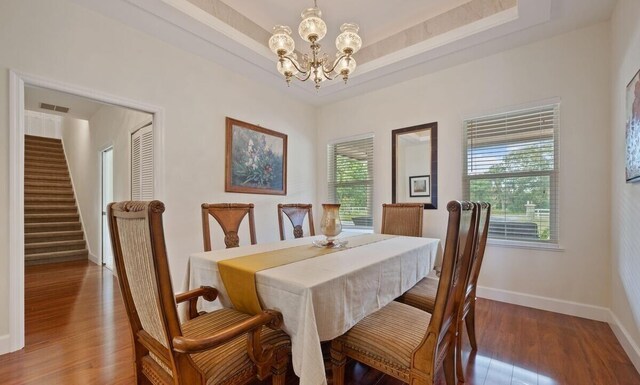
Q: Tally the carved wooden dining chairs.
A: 6